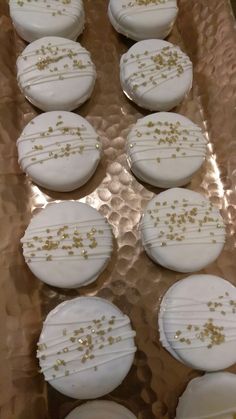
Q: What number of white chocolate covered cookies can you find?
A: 12